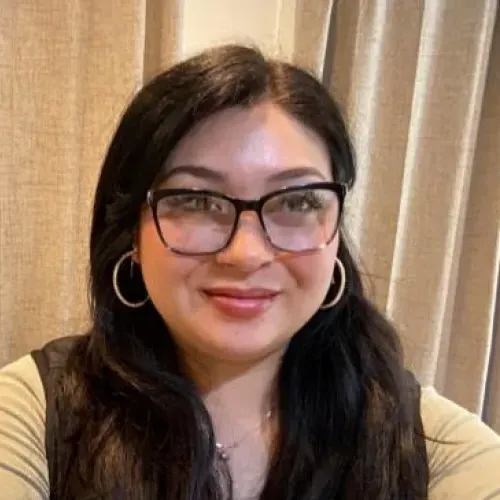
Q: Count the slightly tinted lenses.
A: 2